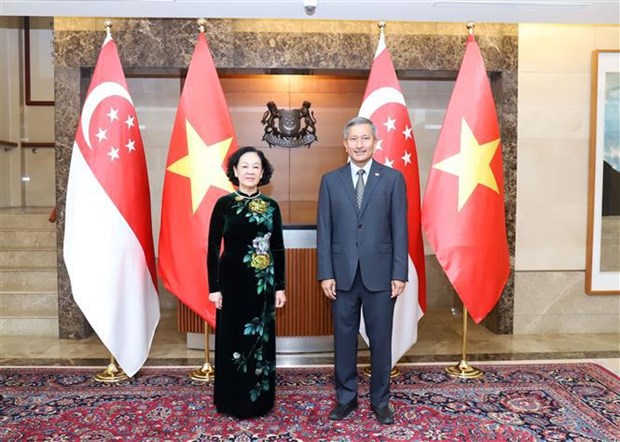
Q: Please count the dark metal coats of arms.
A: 1